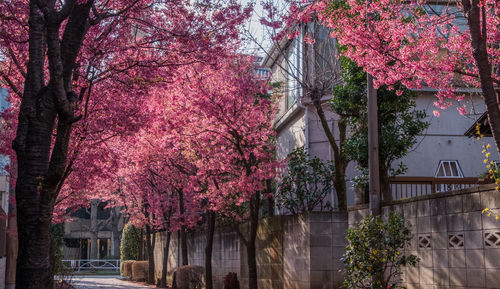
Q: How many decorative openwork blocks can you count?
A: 3